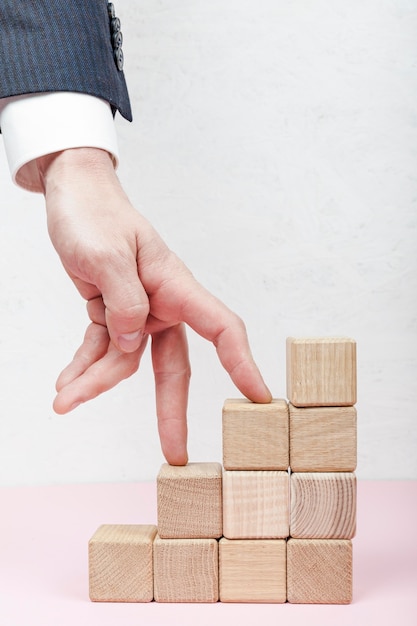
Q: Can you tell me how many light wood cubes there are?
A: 10